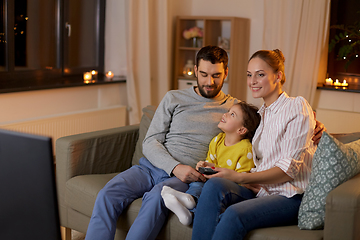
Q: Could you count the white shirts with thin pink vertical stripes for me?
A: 1